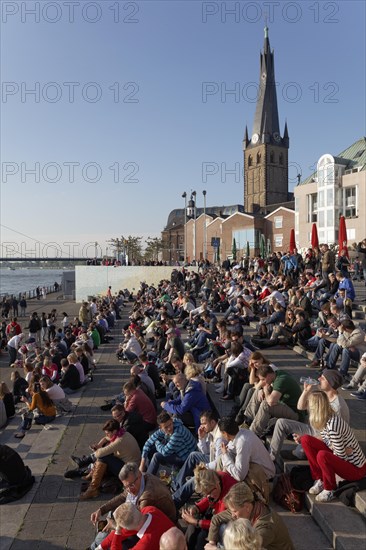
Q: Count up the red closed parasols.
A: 3